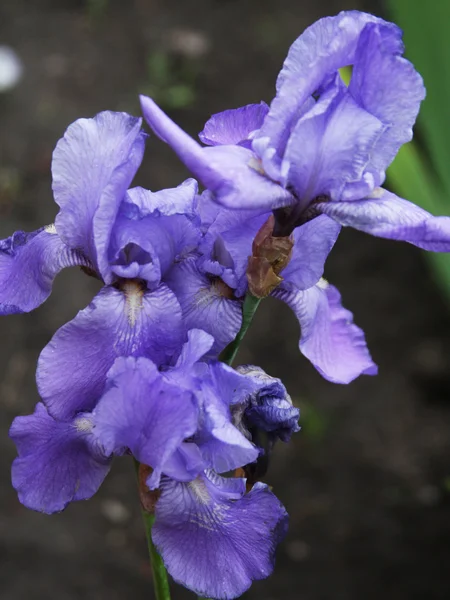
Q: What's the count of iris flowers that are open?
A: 4